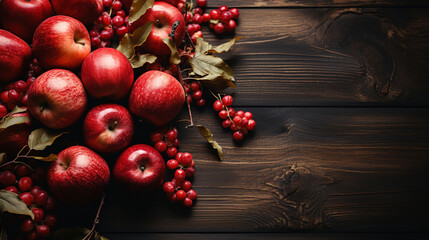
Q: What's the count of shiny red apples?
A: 12